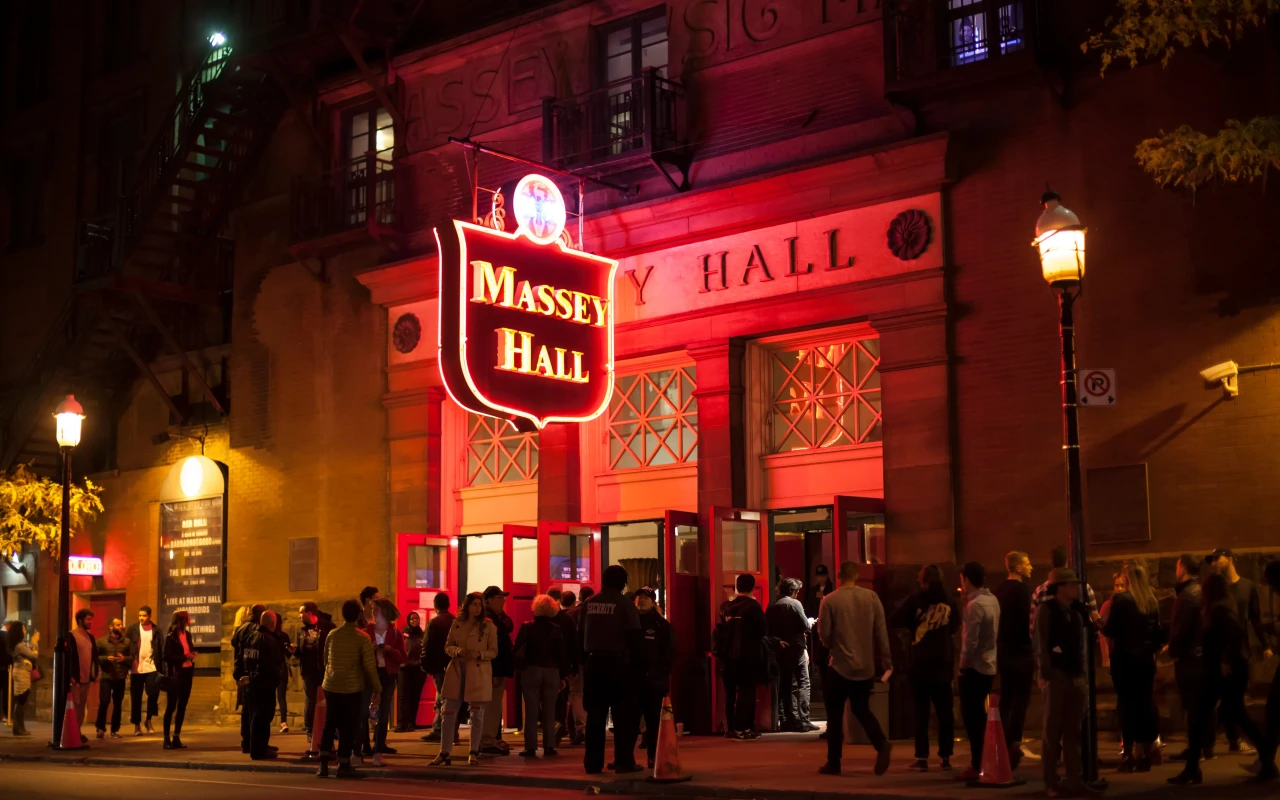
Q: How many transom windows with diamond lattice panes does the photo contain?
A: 3